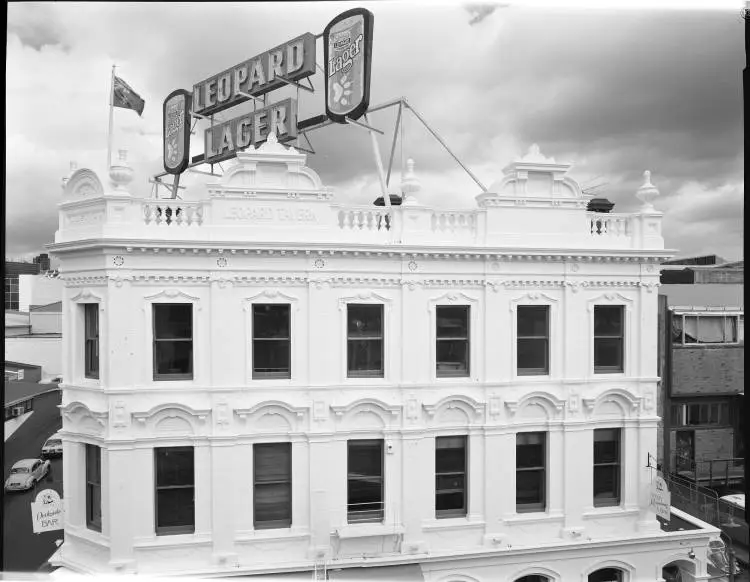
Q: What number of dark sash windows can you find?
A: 14